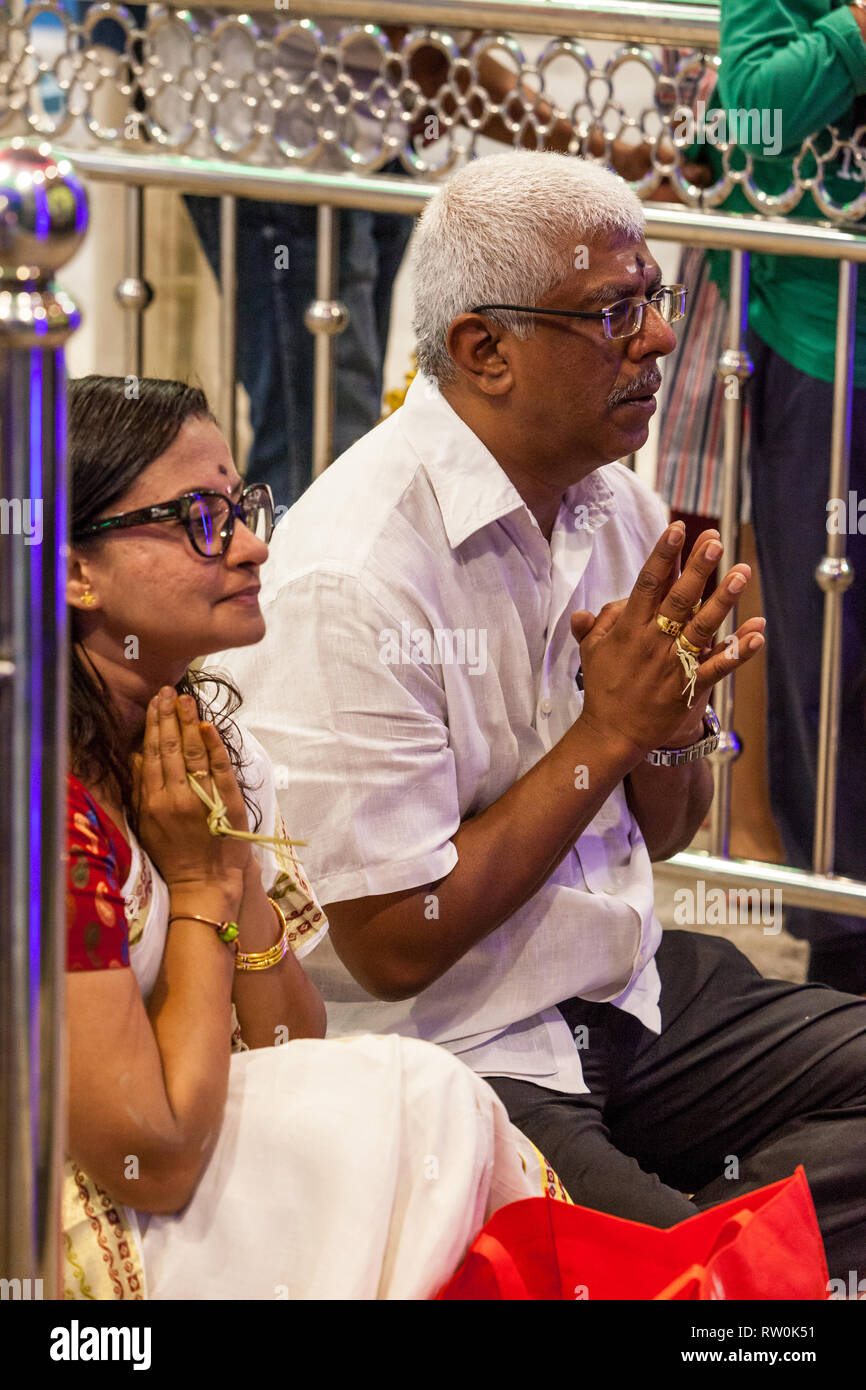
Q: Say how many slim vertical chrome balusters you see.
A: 5